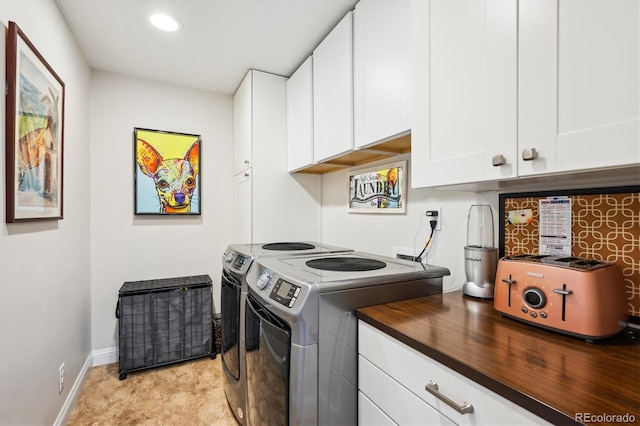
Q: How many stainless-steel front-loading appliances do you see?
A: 2